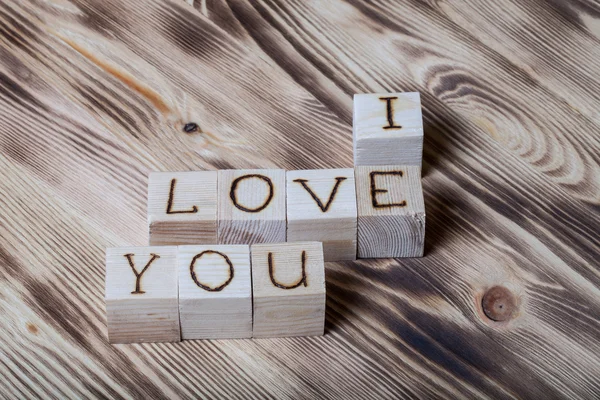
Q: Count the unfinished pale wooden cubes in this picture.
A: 8